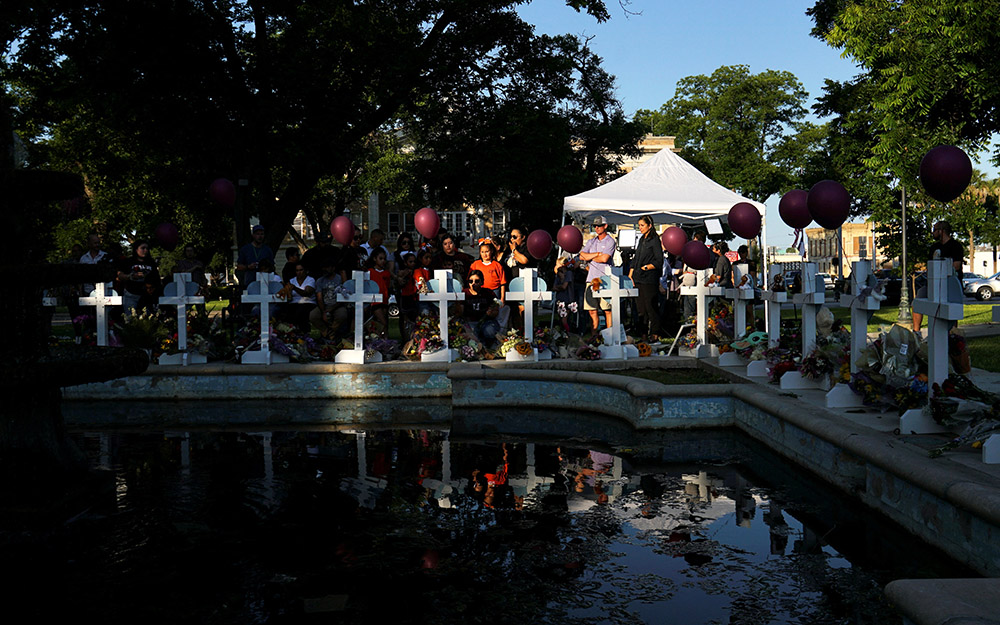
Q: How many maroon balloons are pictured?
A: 12